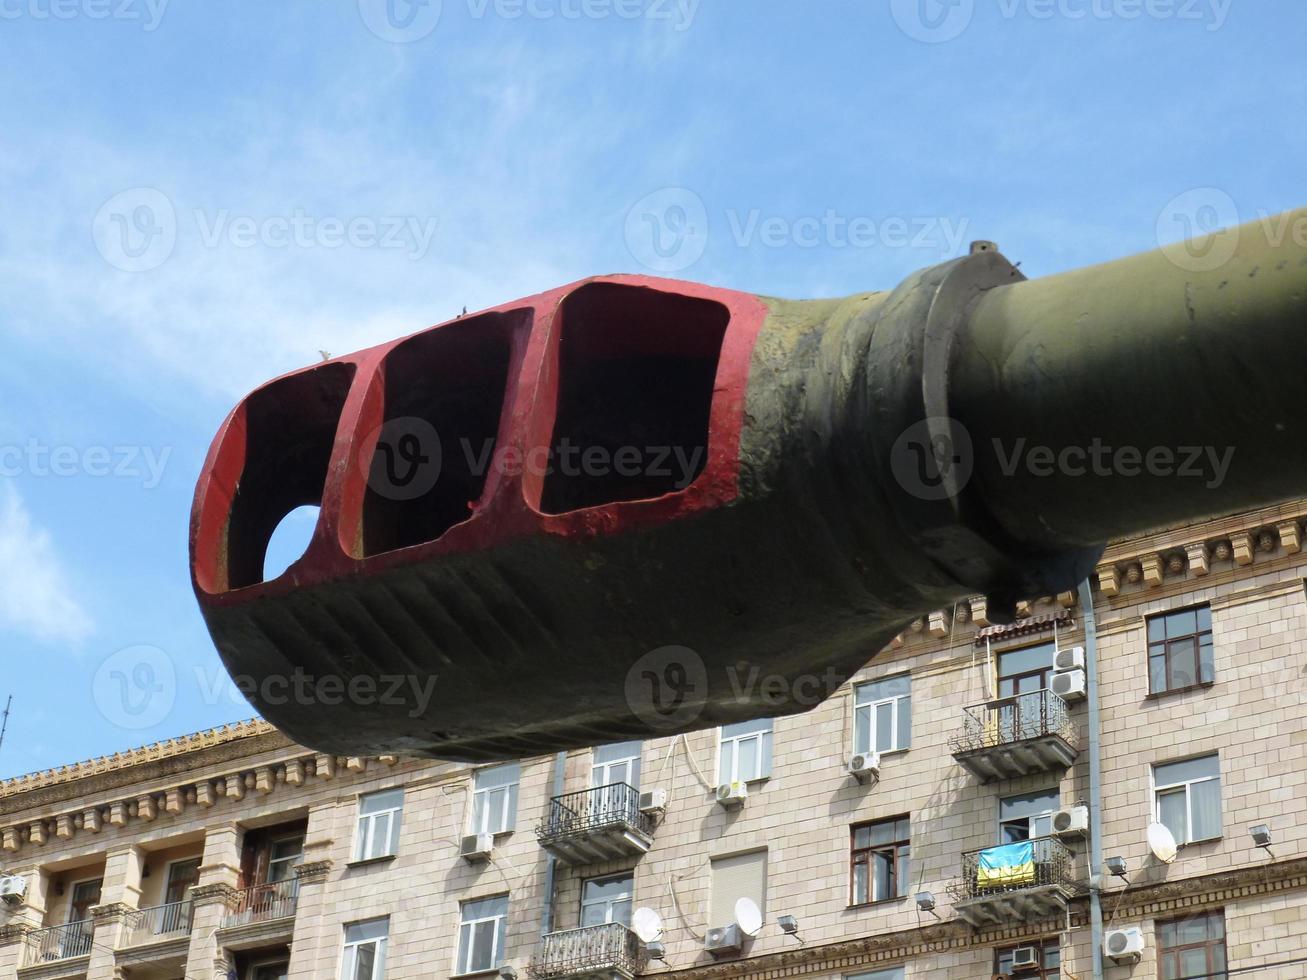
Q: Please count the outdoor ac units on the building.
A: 11